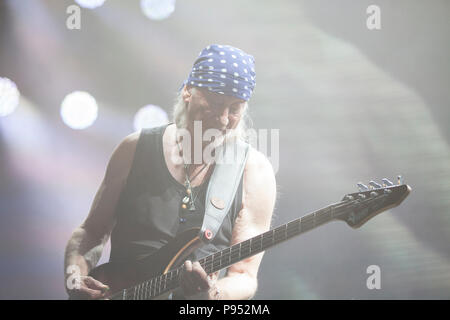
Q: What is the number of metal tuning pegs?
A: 4